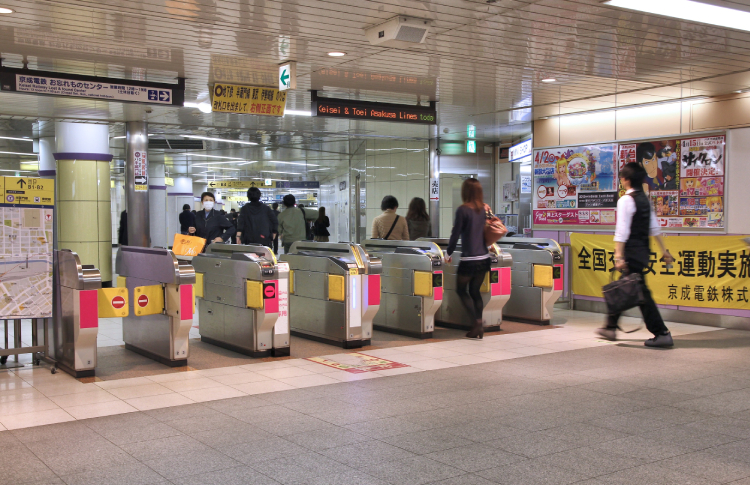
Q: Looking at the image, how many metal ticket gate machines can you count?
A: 7